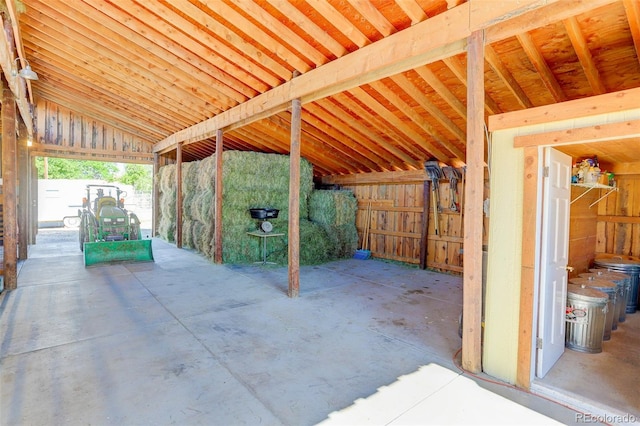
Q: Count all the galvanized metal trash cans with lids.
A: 5